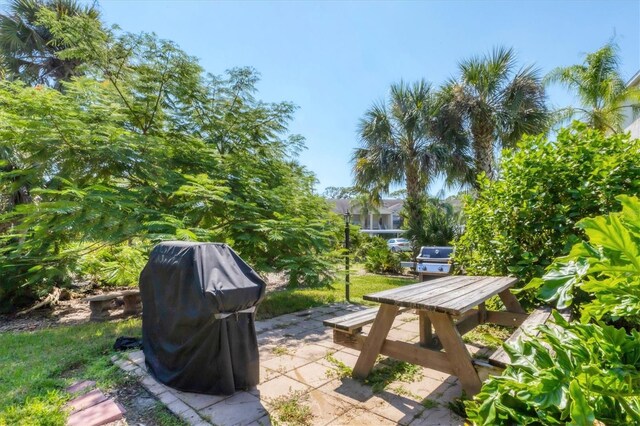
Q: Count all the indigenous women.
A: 0